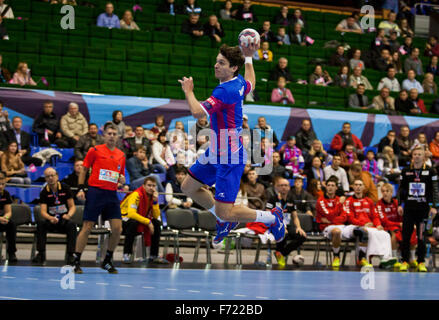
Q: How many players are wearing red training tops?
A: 3